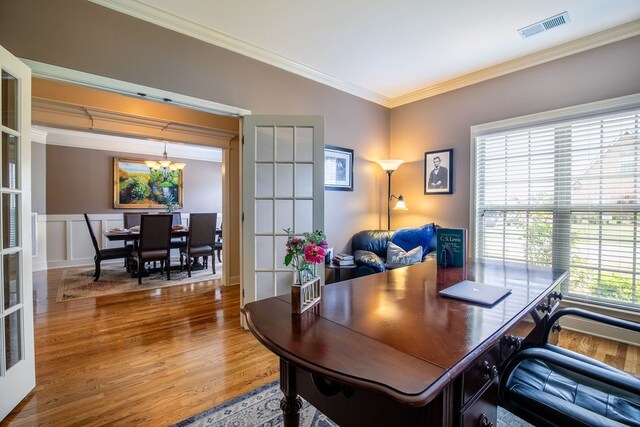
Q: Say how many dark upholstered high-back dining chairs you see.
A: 6